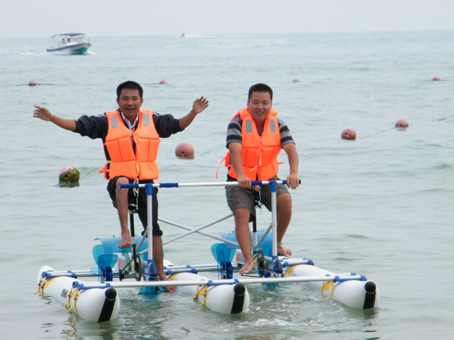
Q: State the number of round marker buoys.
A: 8